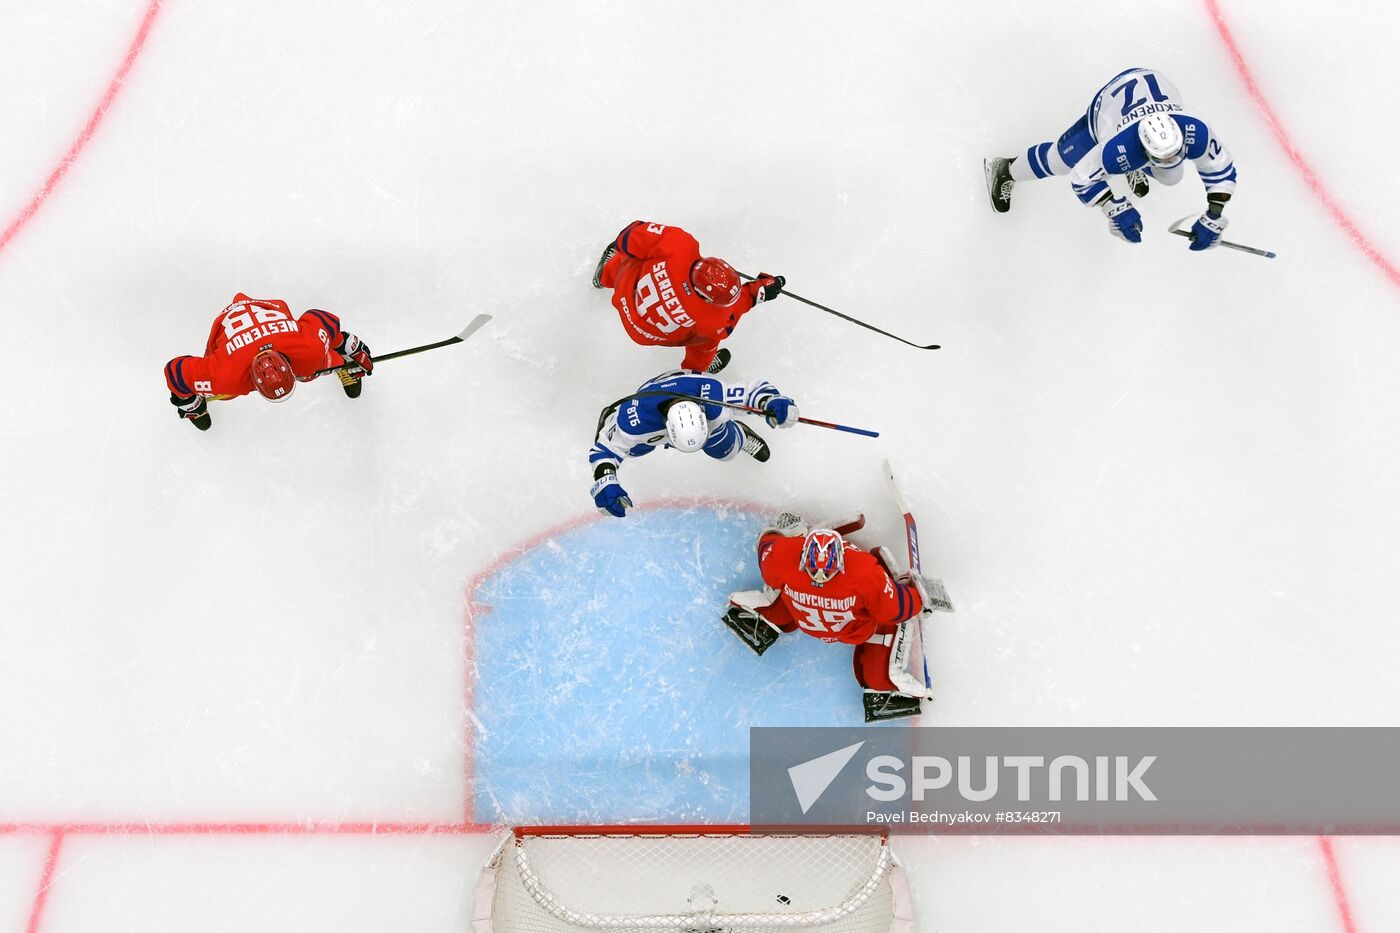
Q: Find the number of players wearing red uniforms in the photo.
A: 3